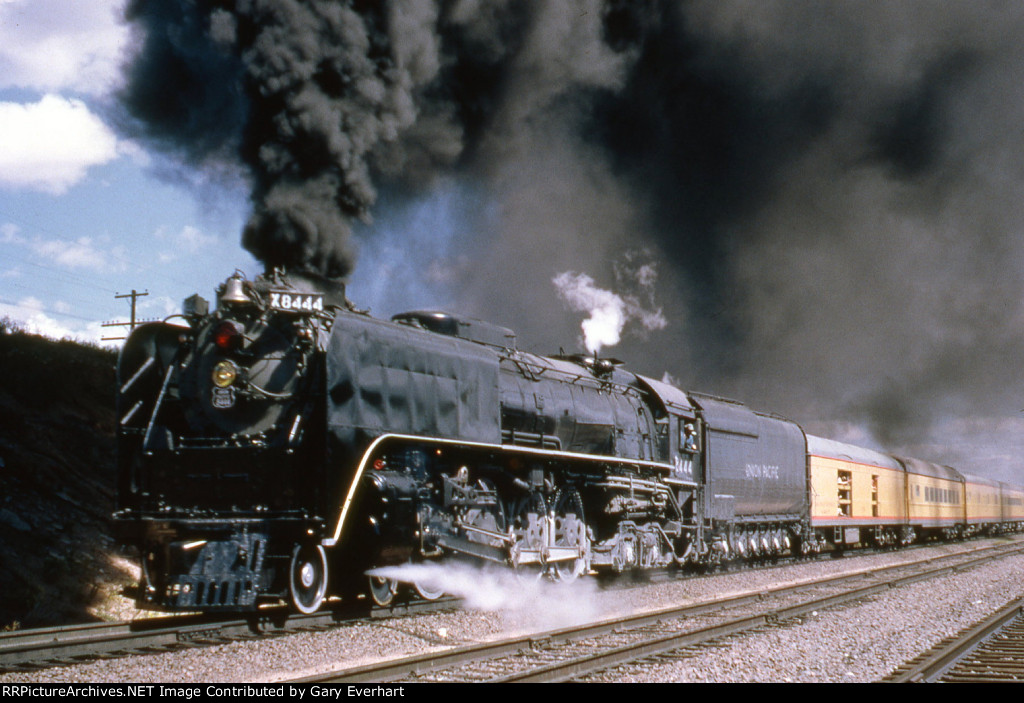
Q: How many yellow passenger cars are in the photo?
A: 4